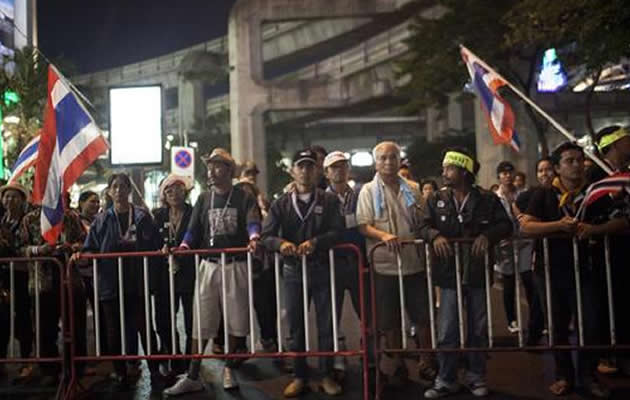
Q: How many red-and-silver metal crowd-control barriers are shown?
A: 3